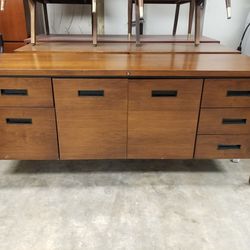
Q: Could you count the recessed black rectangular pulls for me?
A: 7